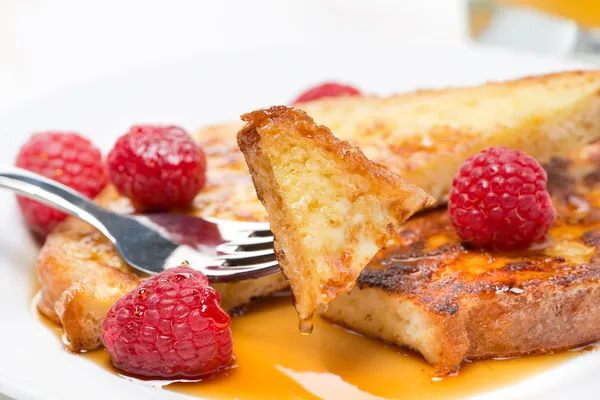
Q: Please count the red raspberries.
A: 5